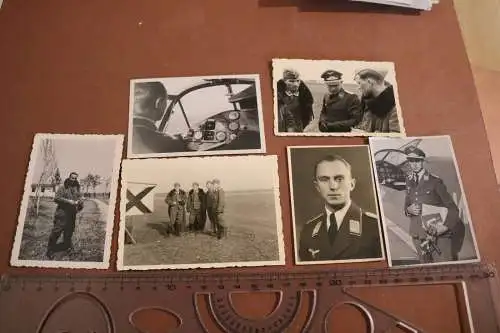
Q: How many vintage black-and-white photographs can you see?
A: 6